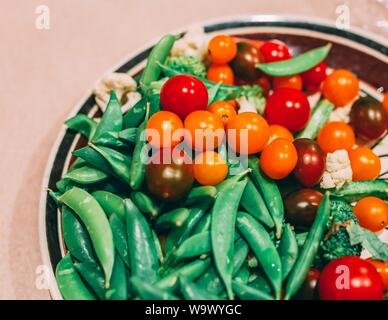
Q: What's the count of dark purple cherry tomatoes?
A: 5